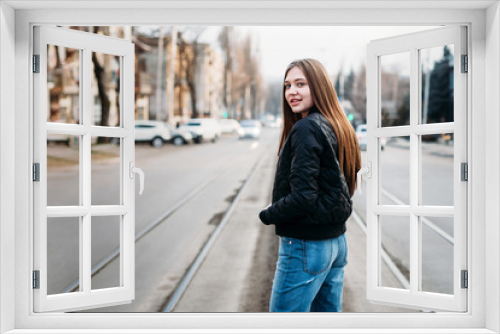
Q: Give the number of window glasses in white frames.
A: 12